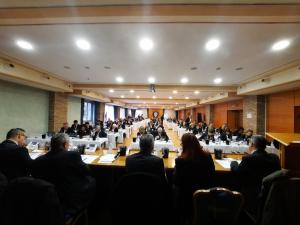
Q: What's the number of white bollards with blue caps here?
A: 0